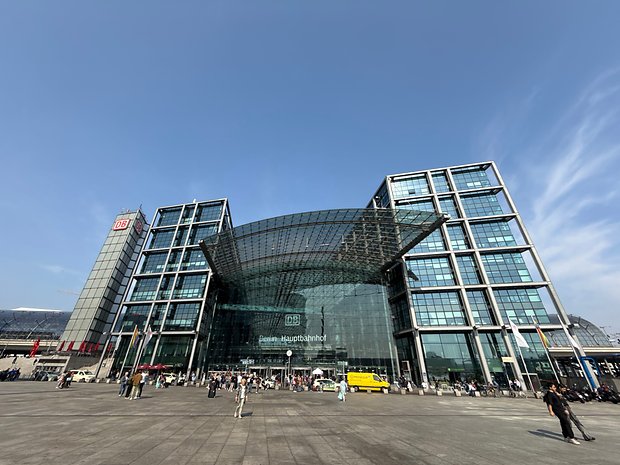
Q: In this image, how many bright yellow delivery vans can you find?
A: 1